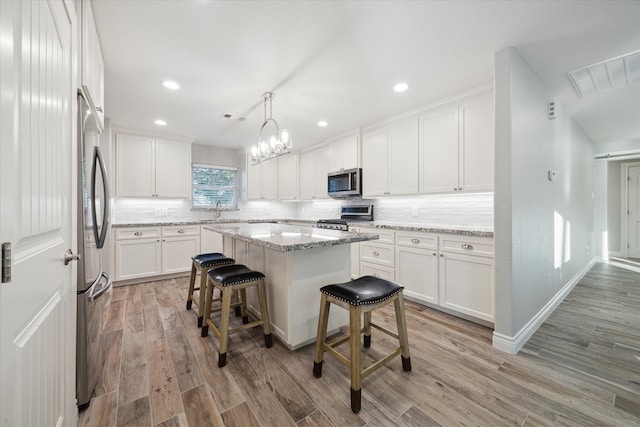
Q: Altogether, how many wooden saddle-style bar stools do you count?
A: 3